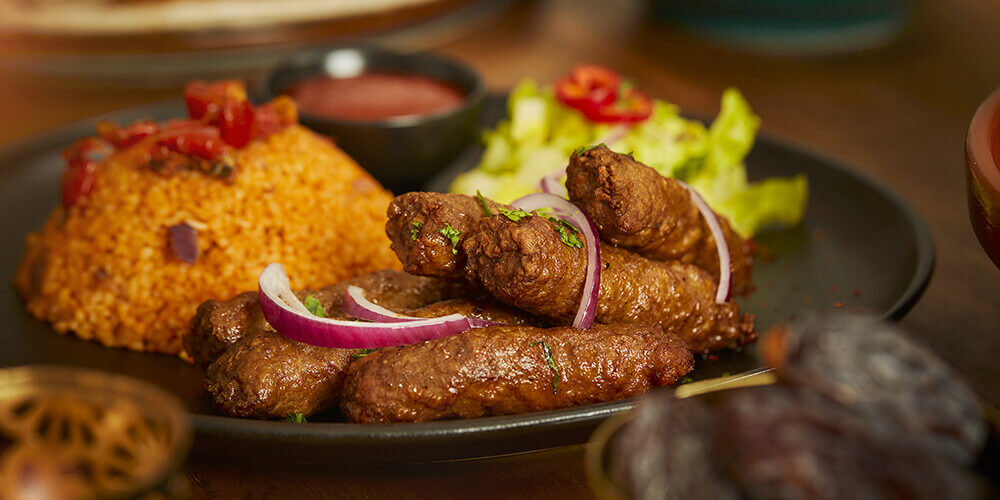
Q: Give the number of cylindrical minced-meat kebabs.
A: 6